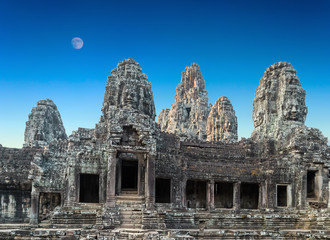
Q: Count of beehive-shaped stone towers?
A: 5